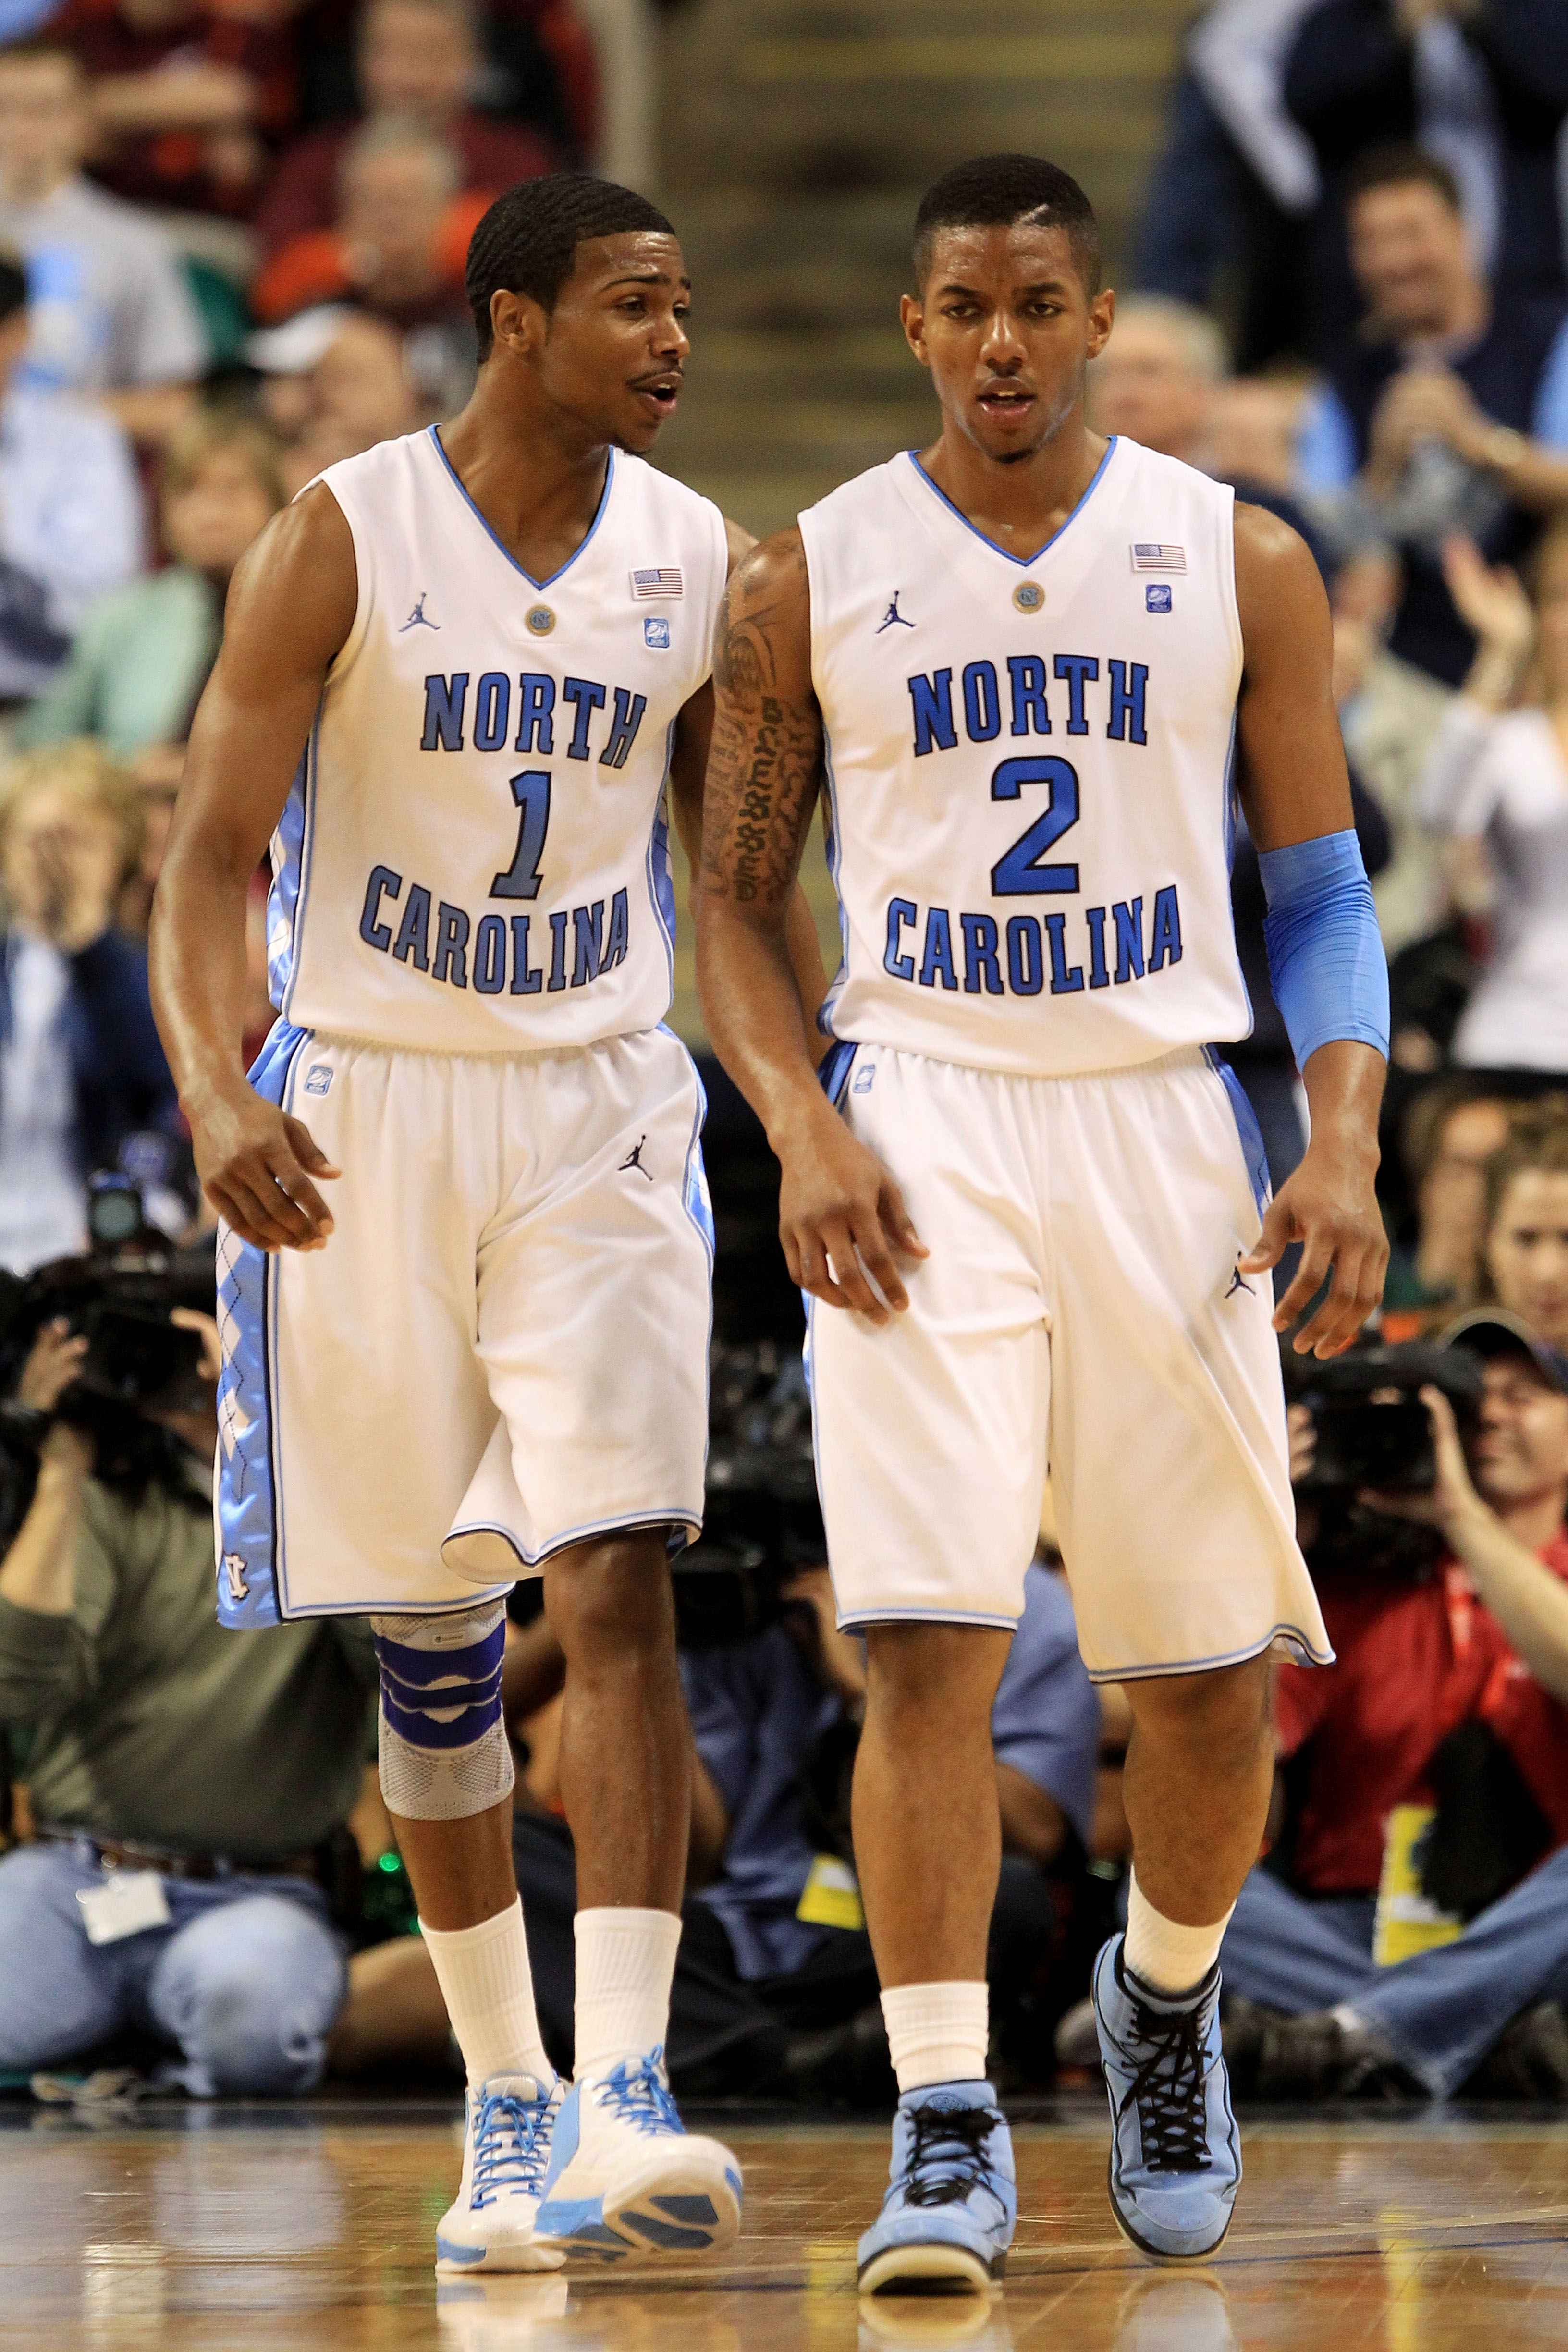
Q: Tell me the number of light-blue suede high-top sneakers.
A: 2